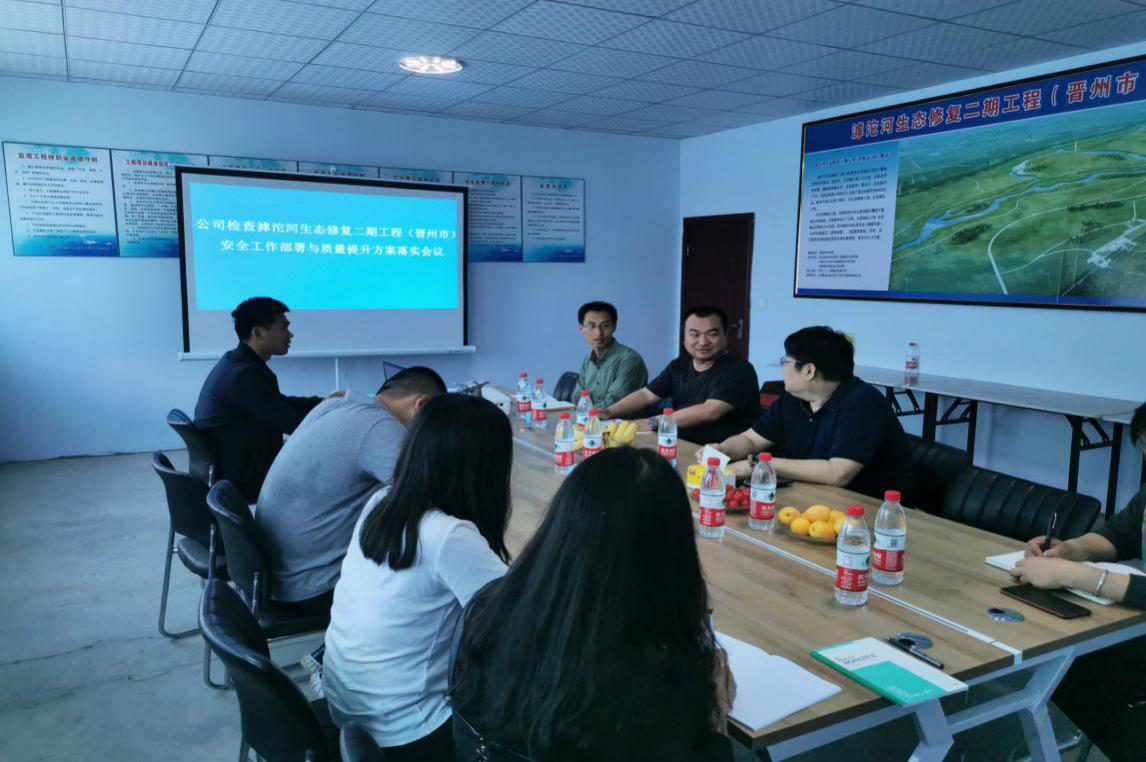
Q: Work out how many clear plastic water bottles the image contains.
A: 11